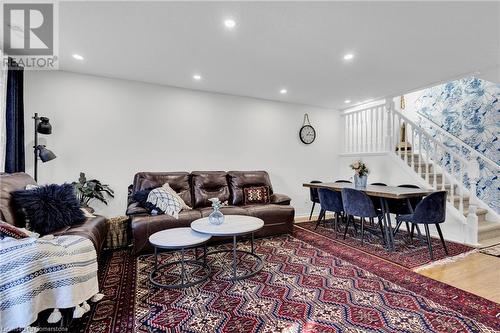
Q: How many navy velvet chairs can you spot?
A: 7